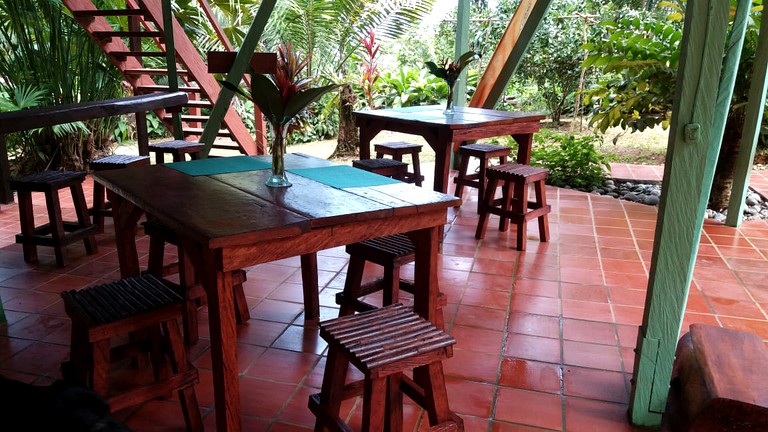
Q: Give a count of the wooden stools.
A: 11